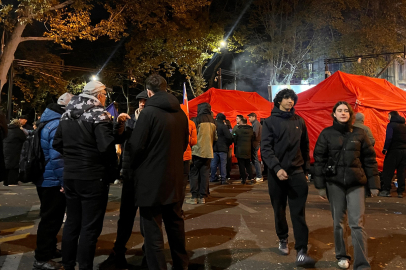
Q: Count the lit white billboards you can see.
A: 1